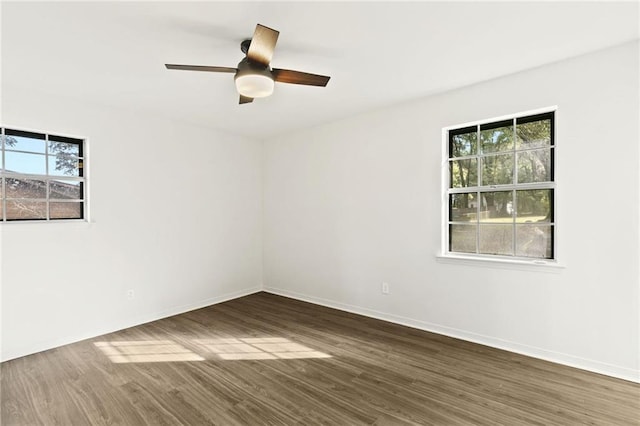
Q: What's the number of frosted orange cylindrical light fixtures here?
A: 0